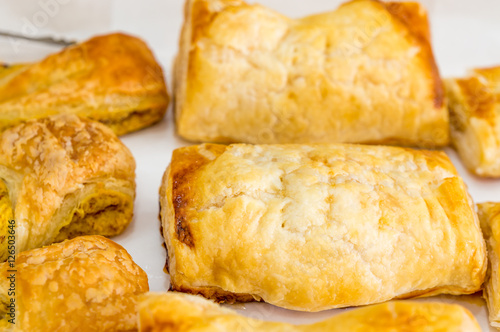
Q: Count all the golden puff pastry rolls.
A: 8